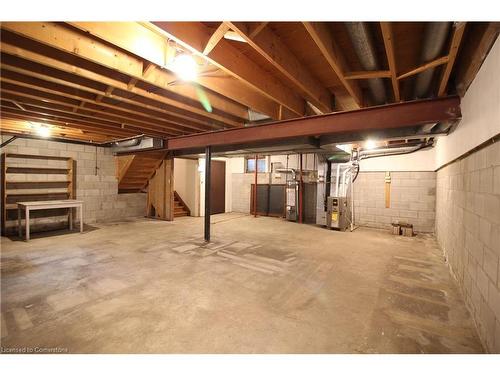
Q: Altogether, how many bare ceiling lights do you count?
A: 3